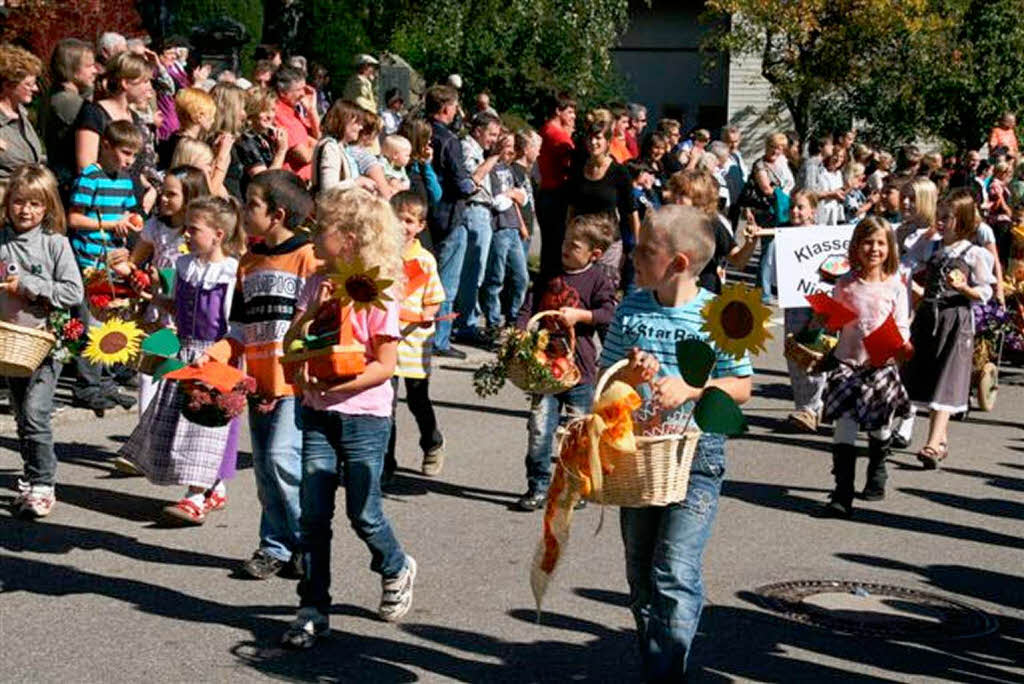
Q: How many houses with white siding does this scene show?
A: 1